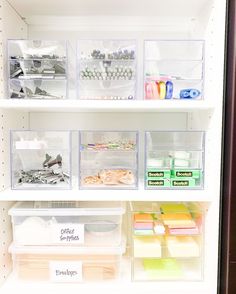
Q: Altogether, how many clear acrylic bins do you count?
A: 7